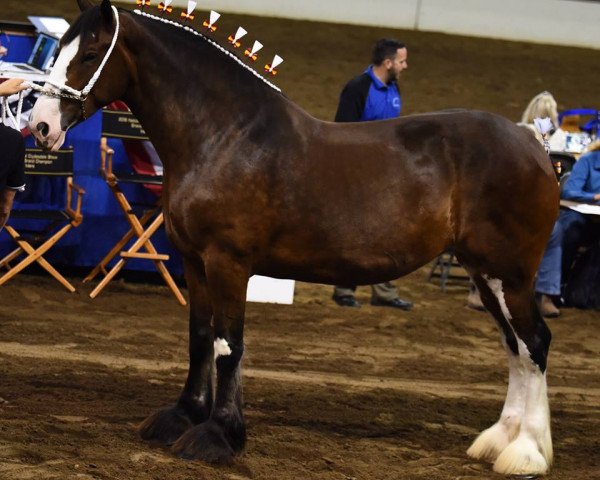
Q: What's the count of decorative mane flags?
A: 7